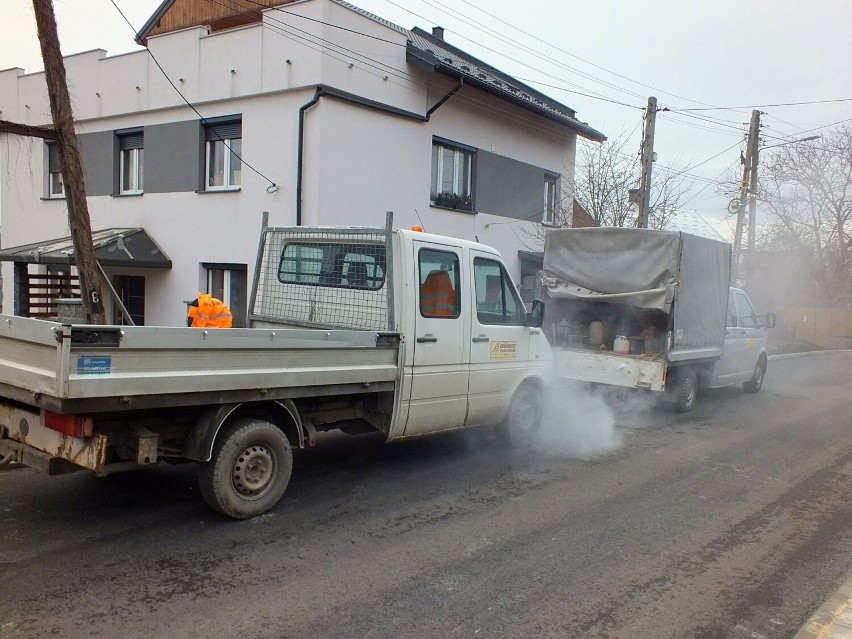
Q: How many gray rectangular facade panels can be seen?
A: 3